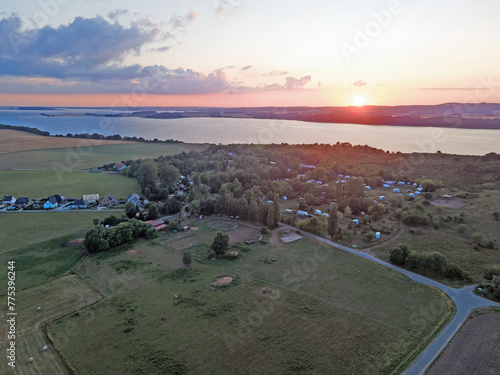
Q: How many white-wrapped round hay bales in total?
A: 3